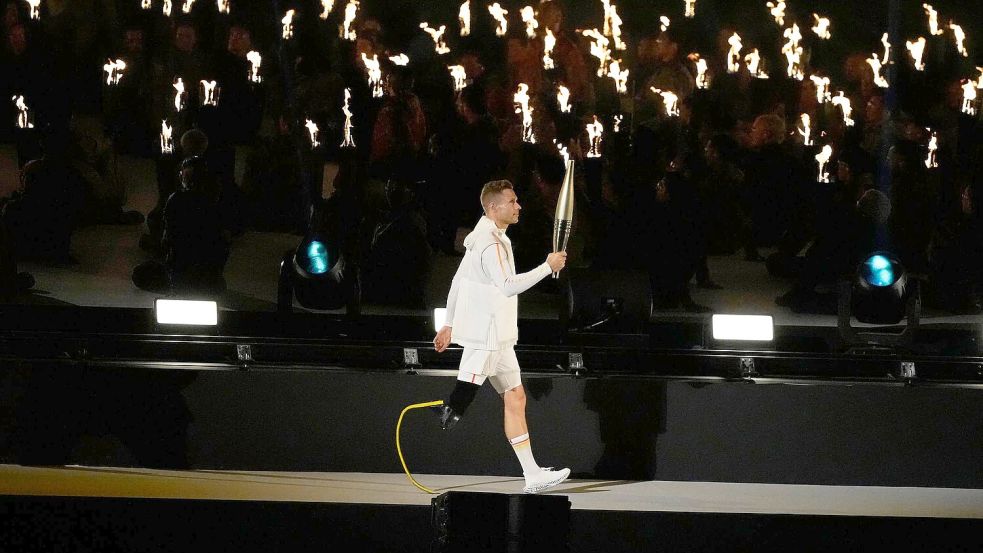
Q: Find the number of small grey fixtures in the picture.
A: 5